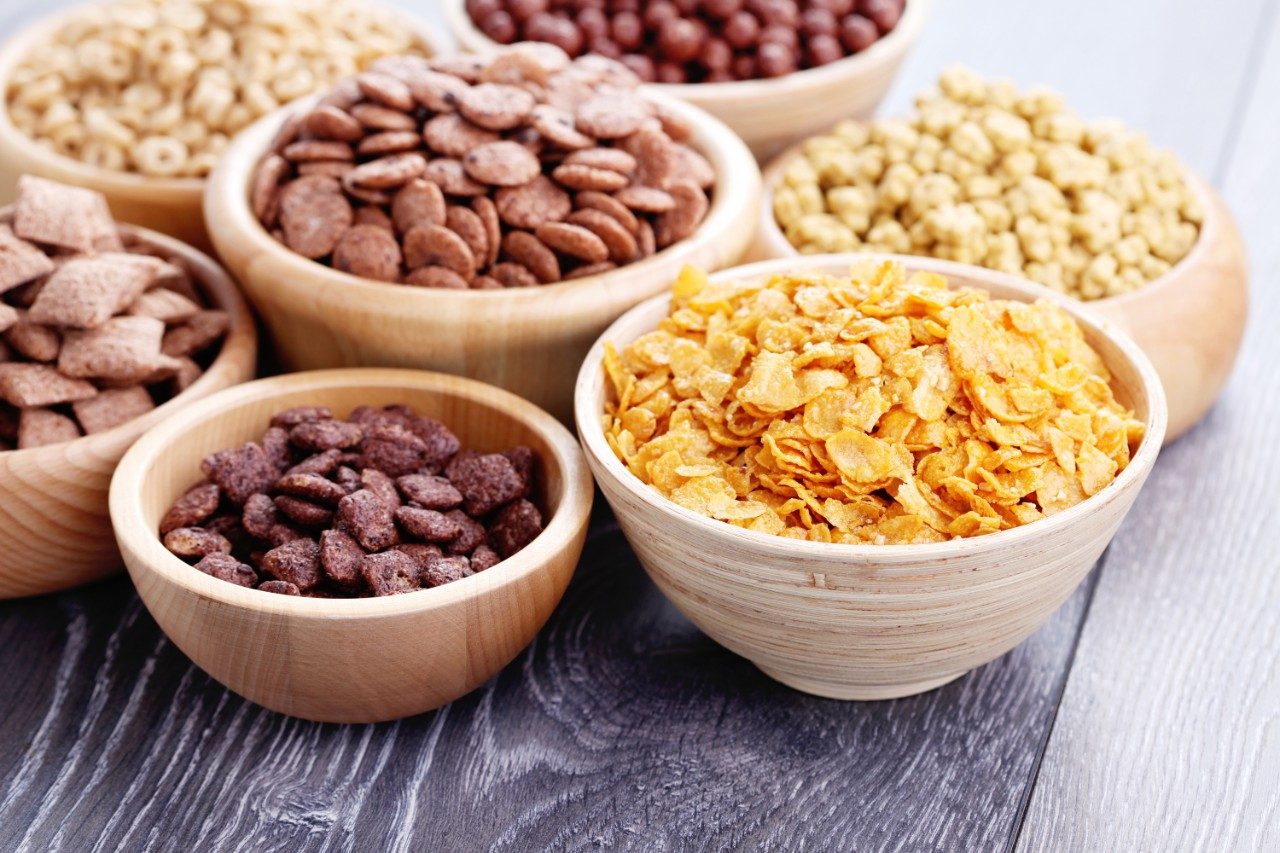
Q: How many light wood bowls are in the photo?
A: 7